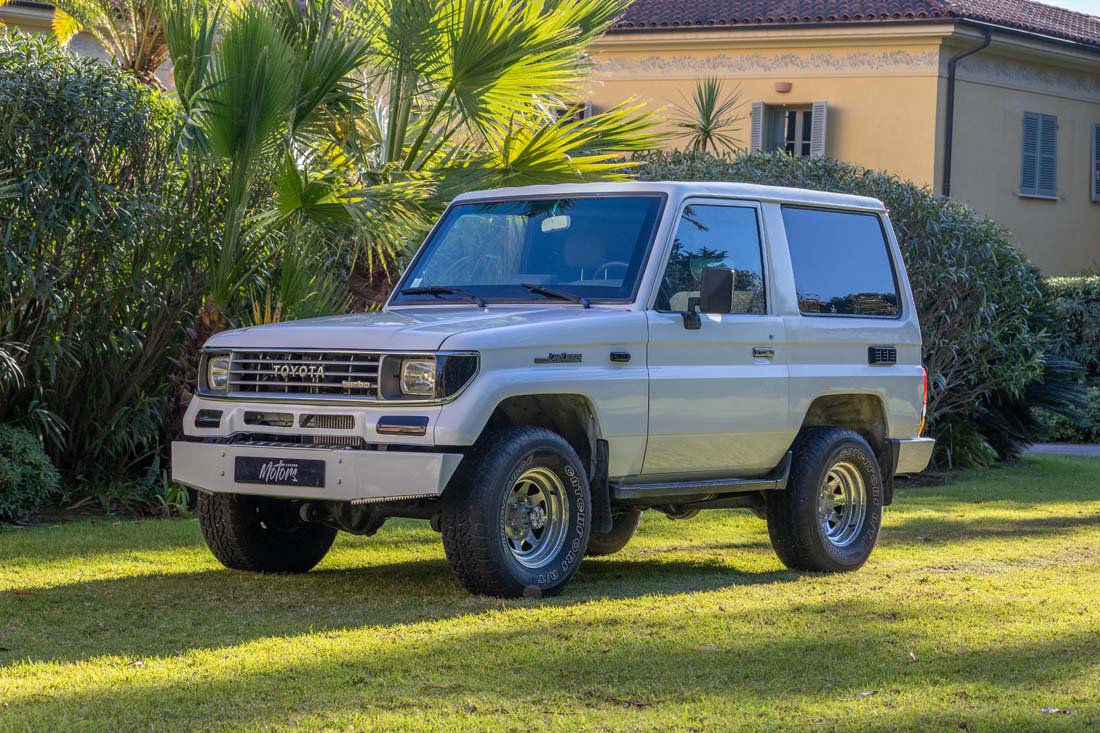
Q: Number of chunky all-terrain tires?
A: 4